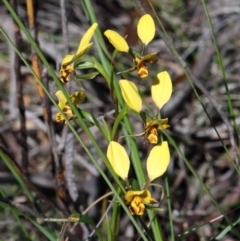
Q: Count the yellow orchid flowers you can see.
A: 5